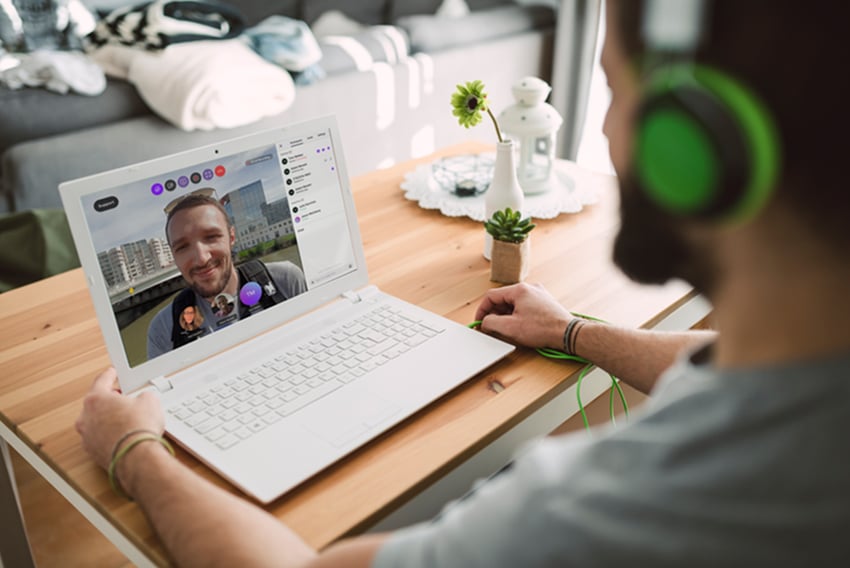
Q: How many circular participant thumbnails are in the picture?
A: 3